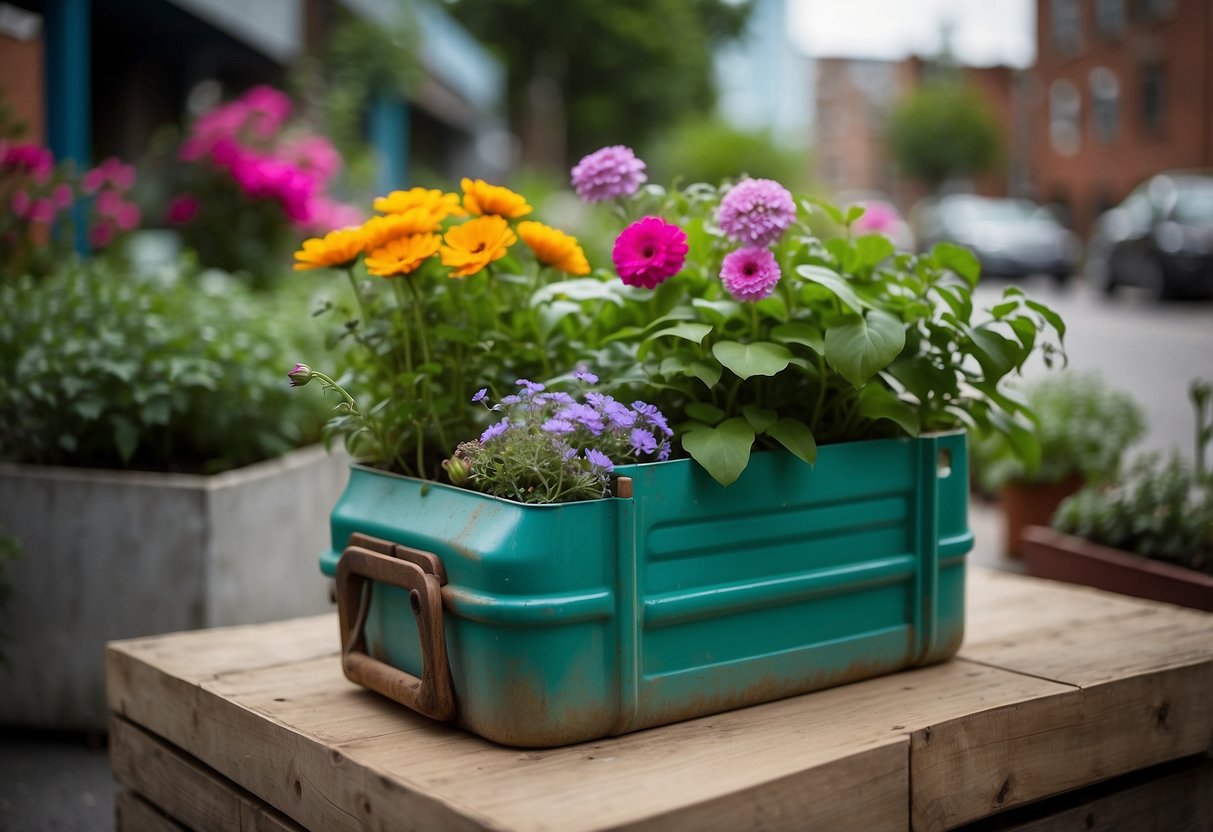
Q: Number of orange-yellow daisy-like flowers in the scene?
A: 7